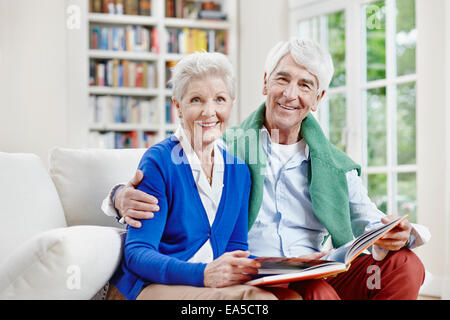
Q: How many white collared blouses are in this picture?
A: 1